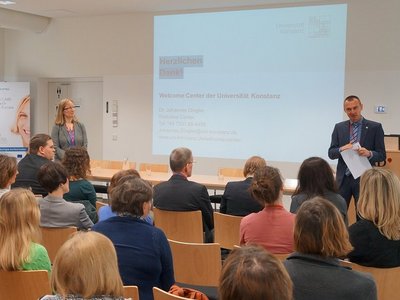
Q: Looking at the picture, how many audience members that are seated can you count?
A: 15